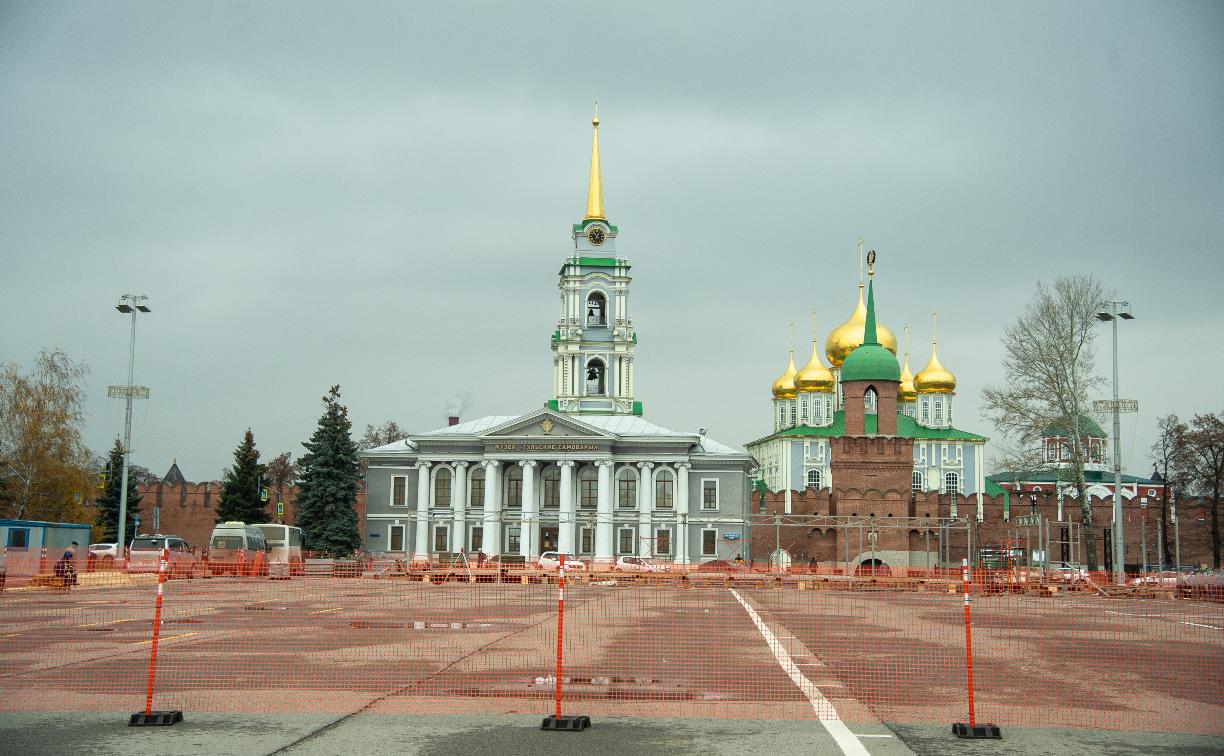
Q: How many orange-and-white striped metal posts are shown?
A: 3